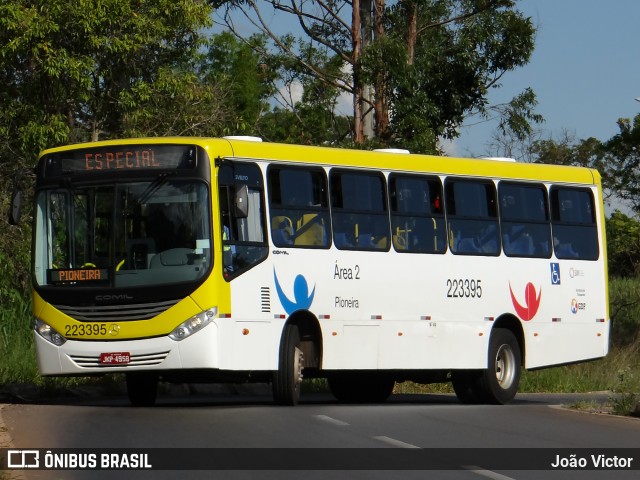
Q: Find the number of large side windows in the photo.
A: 6